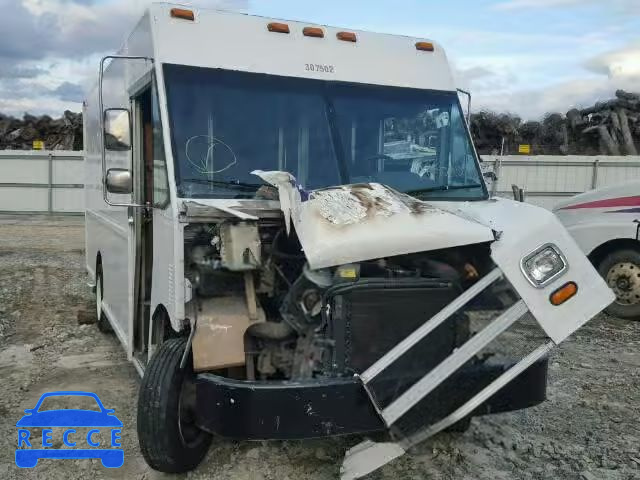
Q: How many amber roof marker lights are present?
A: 5